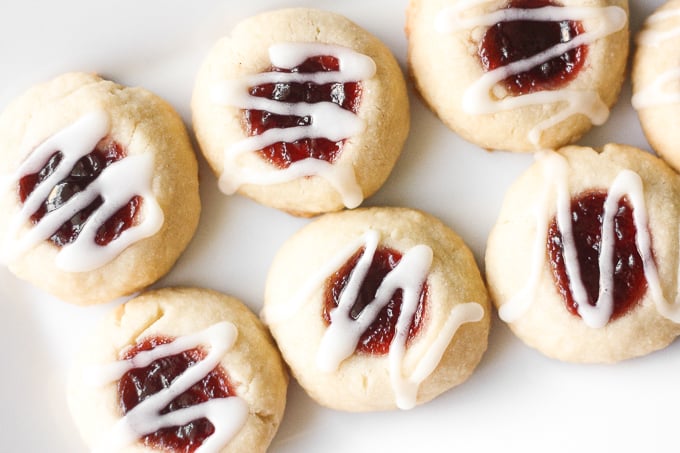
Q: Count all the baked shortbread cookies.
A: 7